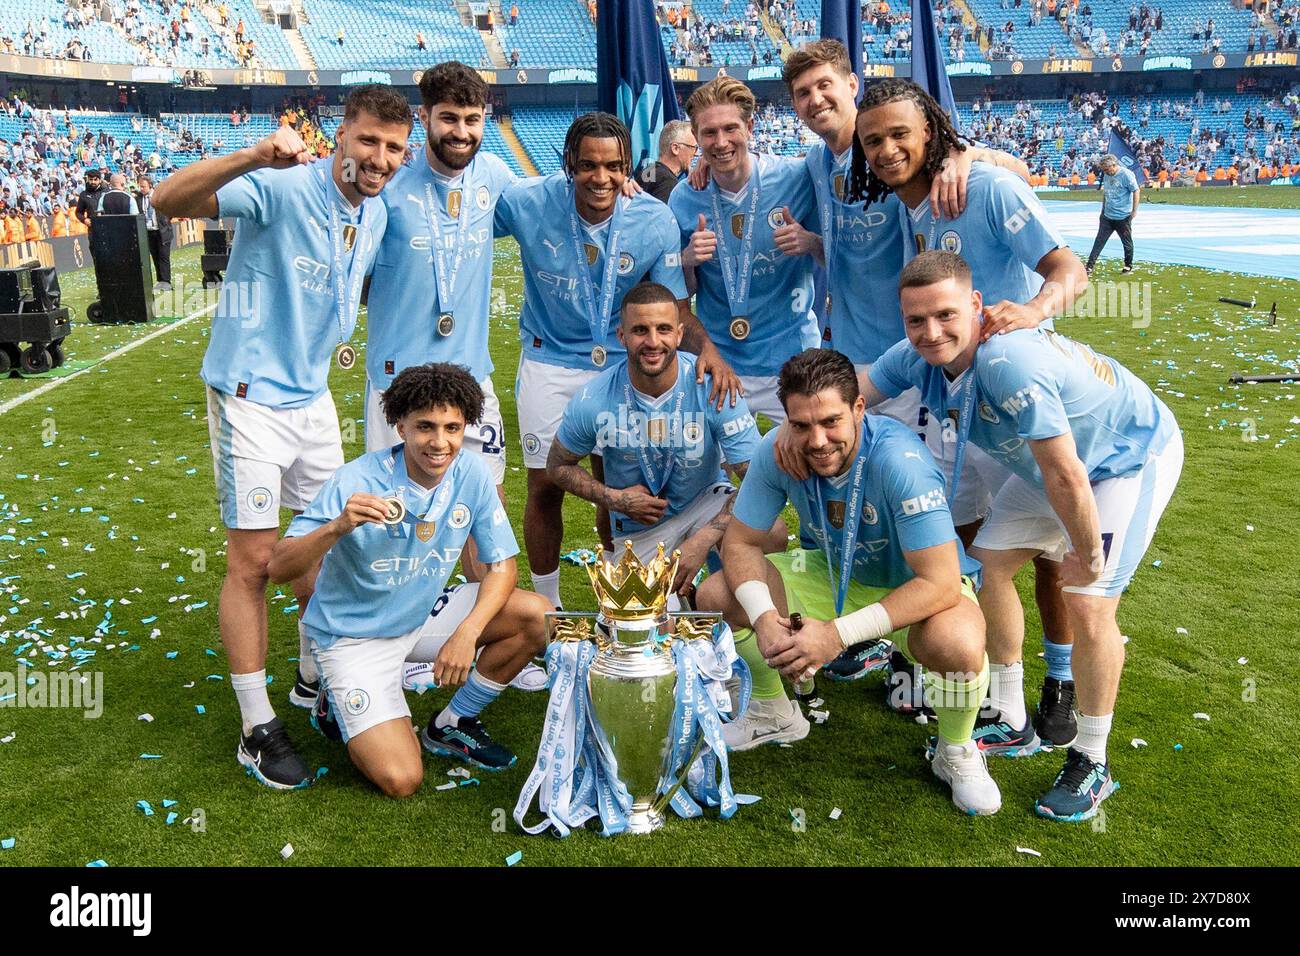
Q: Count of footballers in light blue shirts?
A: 10